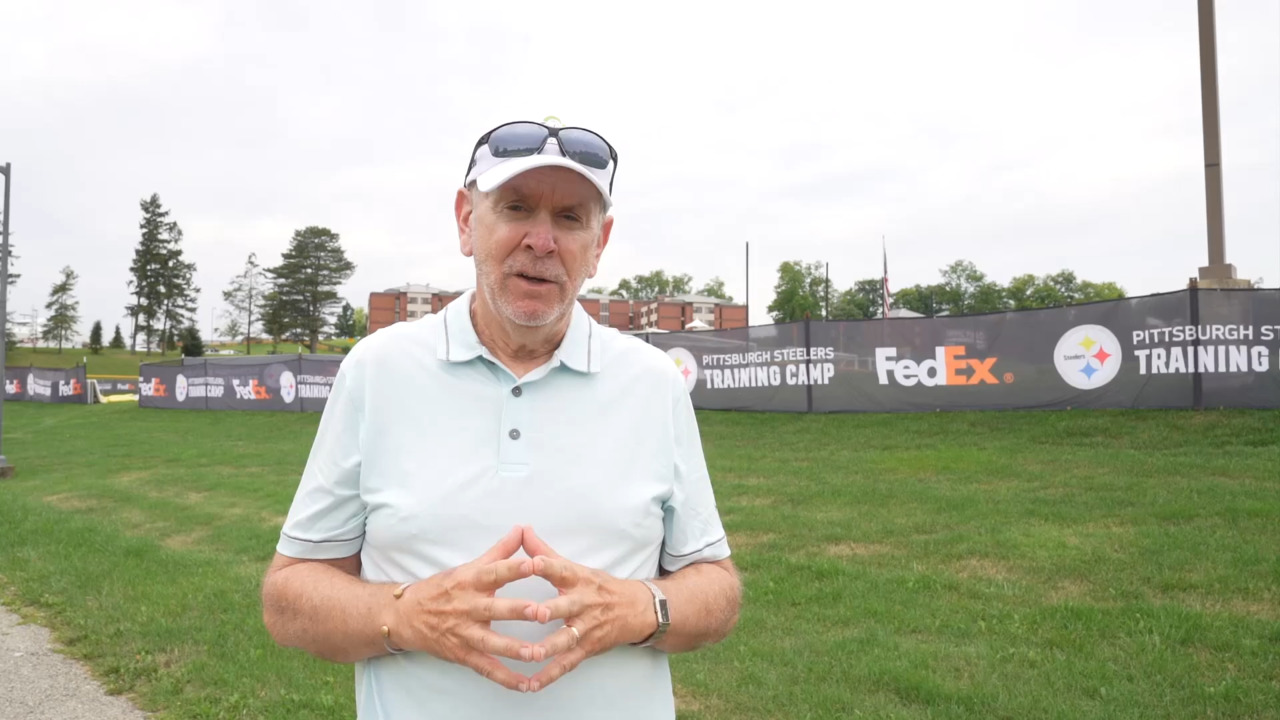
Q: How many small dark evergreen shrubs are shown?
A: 3